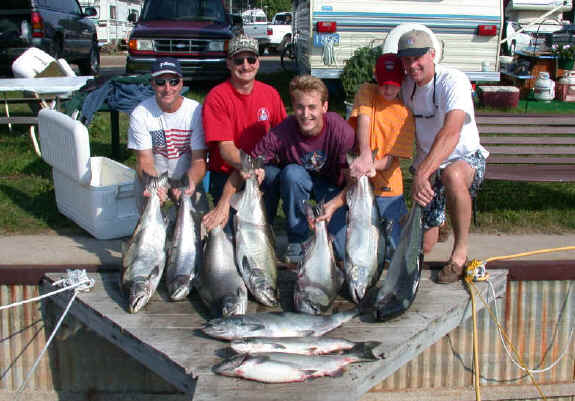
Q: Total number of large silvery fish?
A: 10